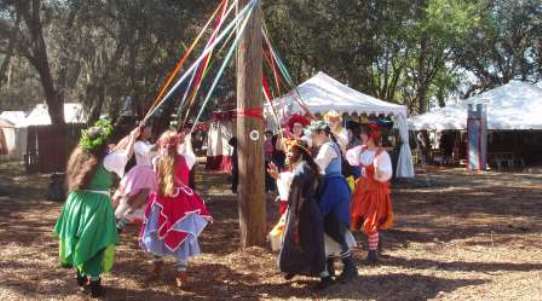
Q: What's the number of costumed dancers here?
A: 8